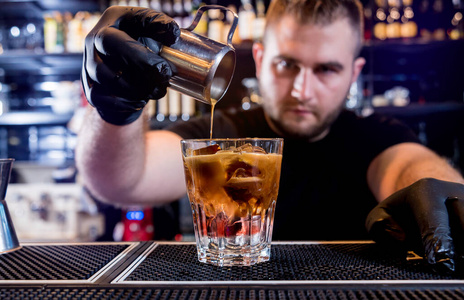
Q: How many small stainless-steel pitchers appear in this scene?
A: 1